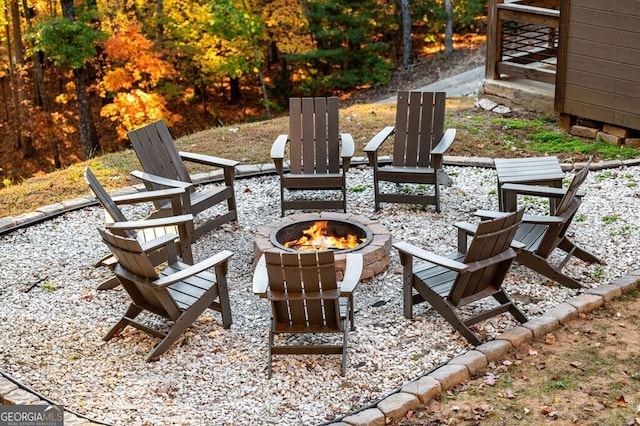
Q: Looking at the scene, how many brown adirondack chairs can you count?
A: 8